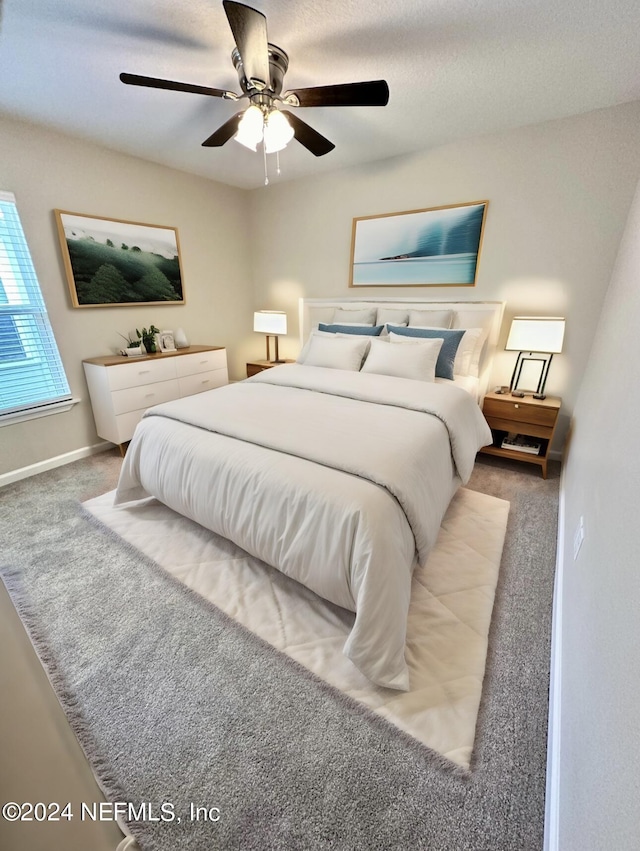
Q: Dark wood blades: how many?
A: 5